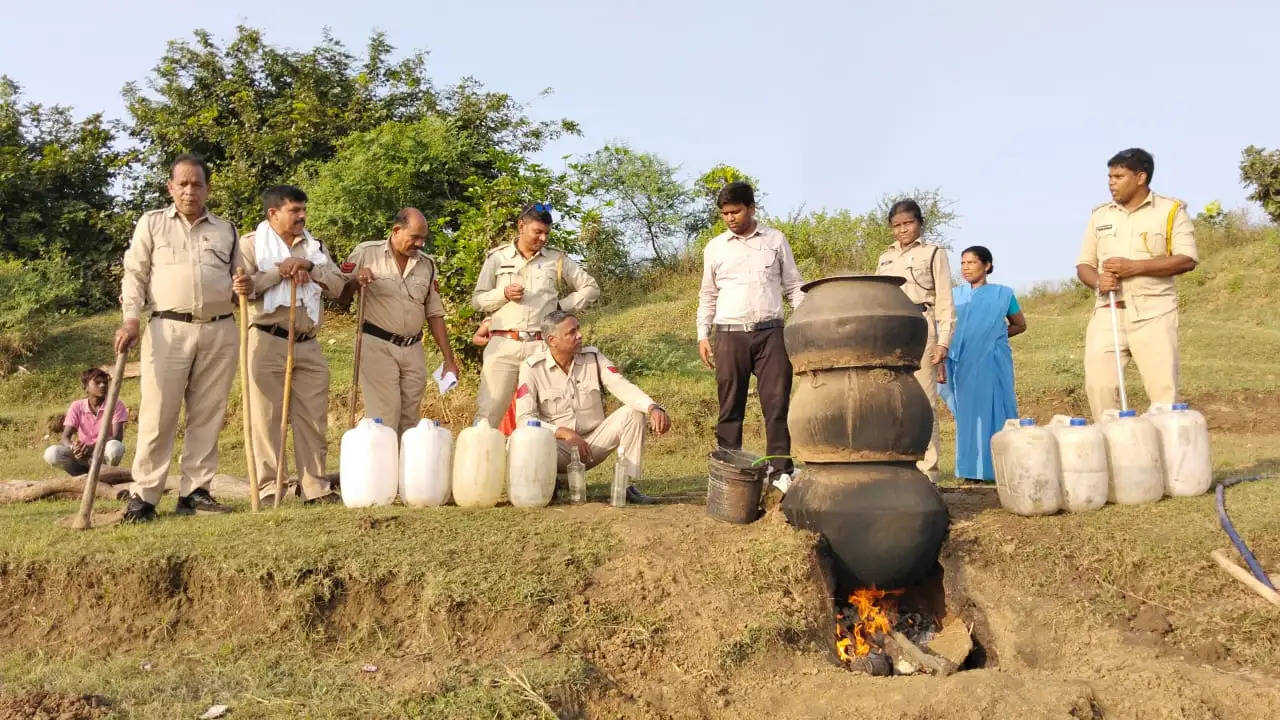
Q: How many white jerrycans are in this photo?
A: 8